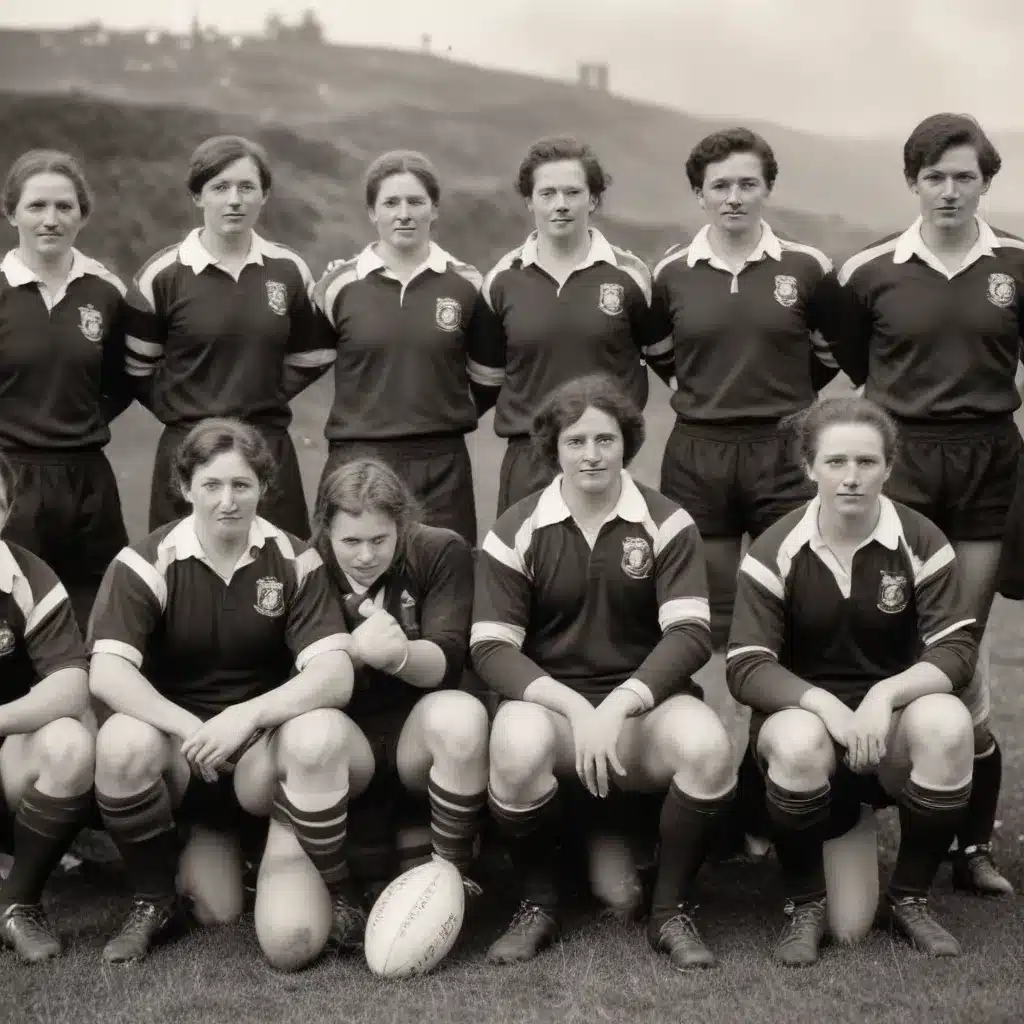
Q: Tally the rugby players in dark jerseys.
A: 11